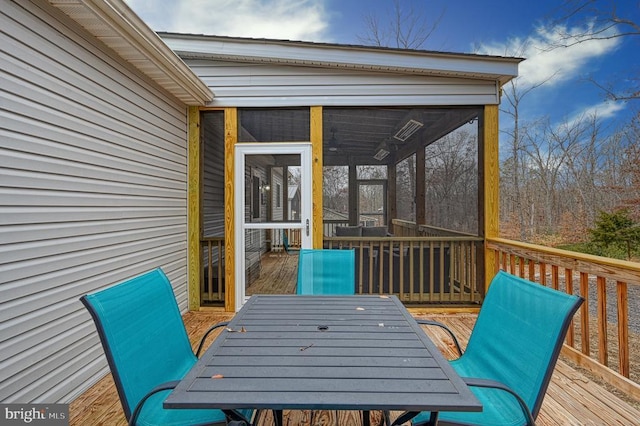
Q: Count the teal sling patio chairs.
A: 3